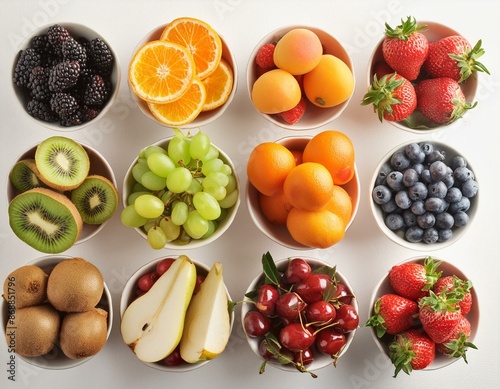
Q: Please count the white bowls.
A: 12